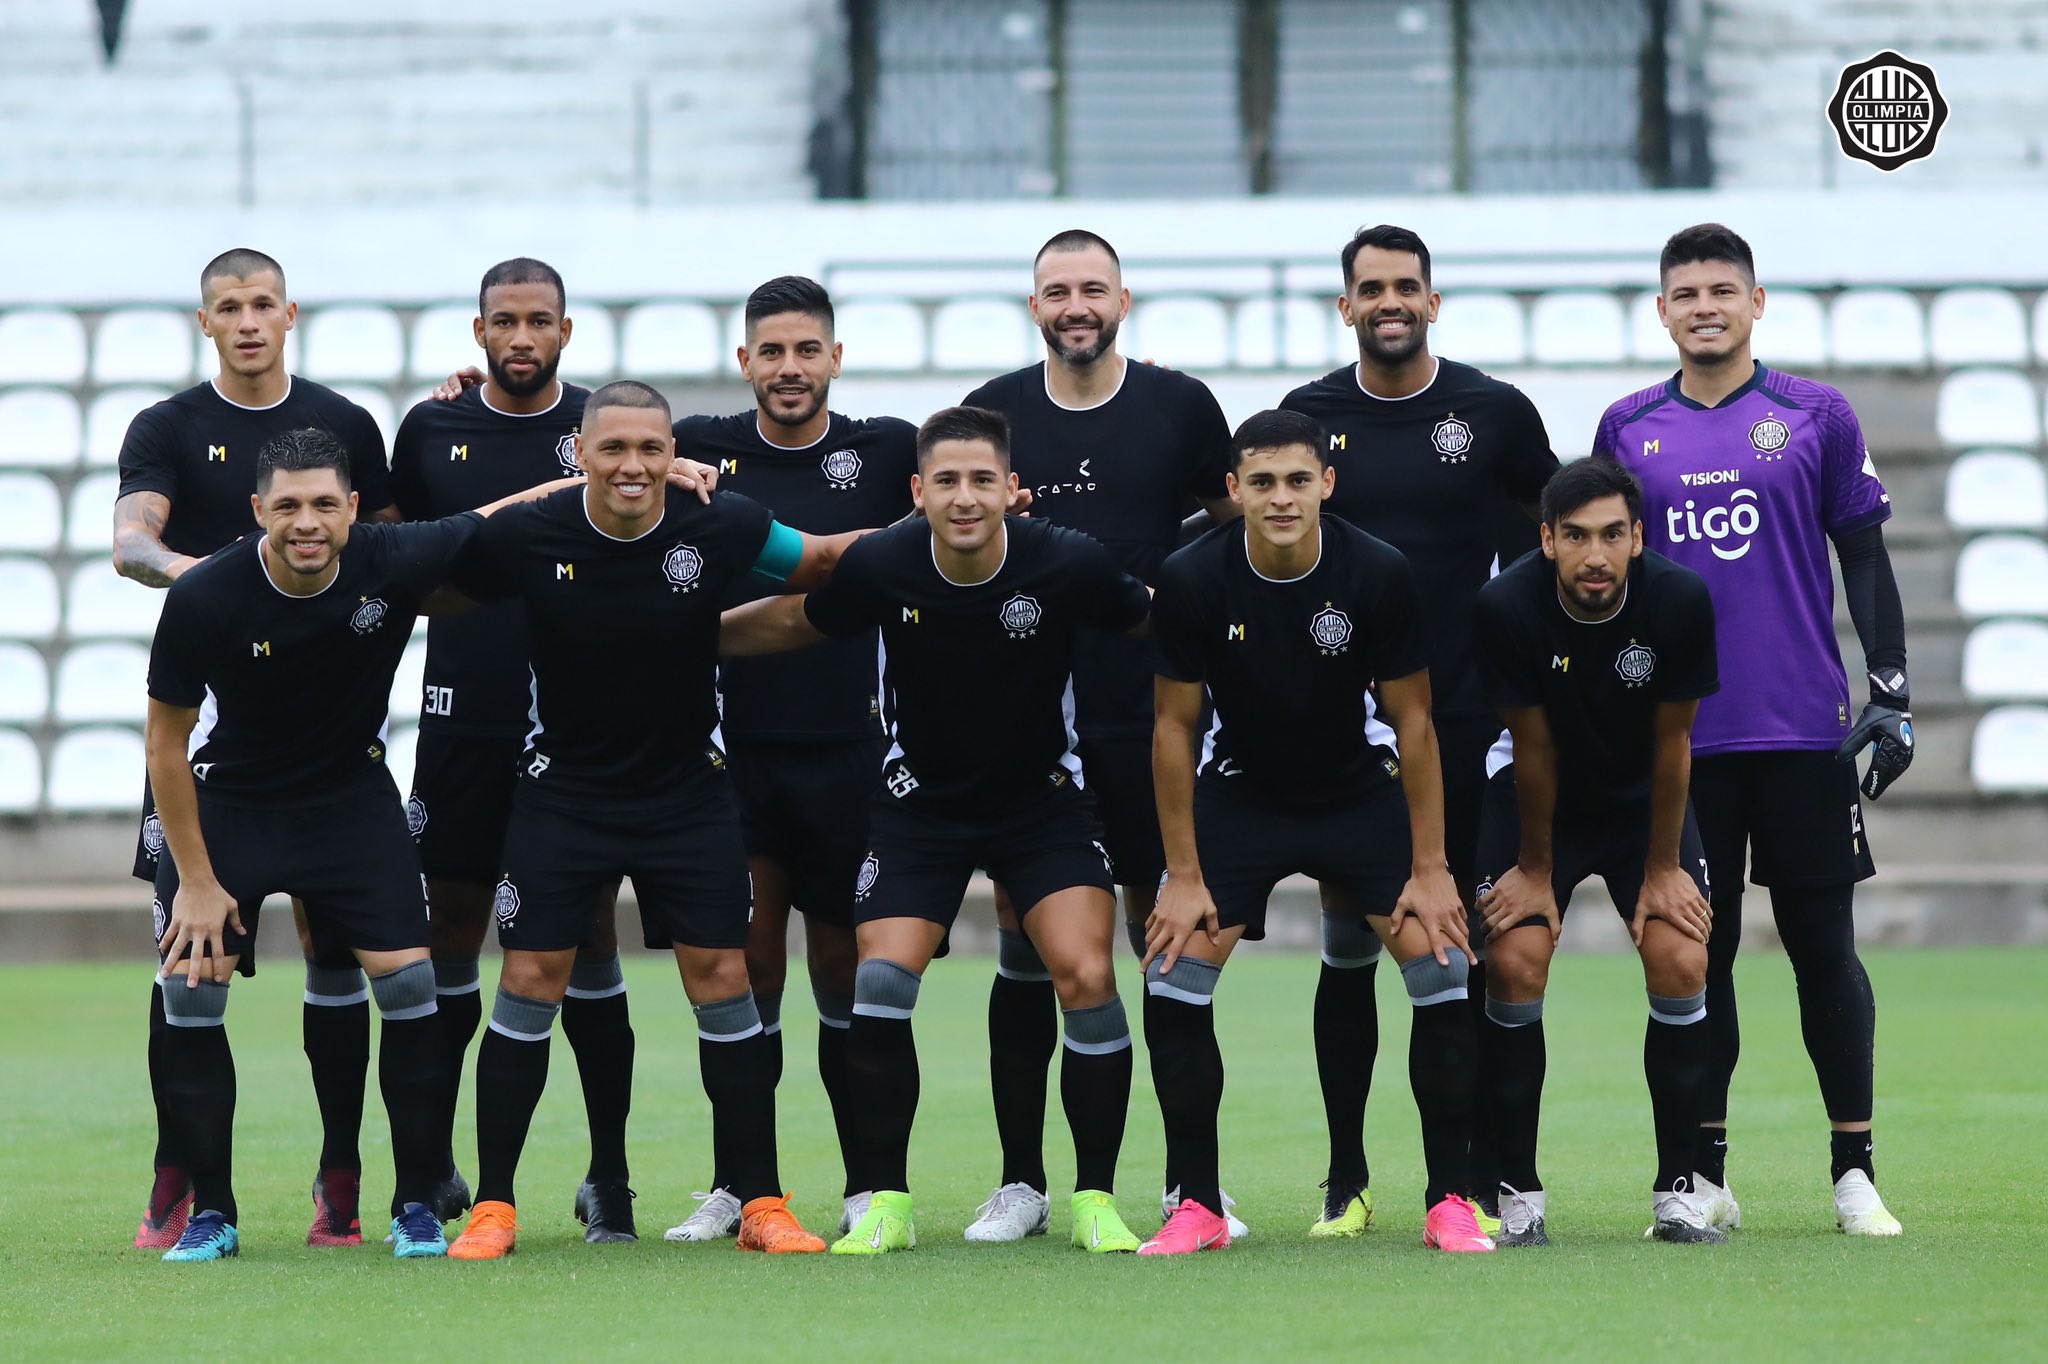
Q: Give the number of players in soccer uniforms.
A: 11